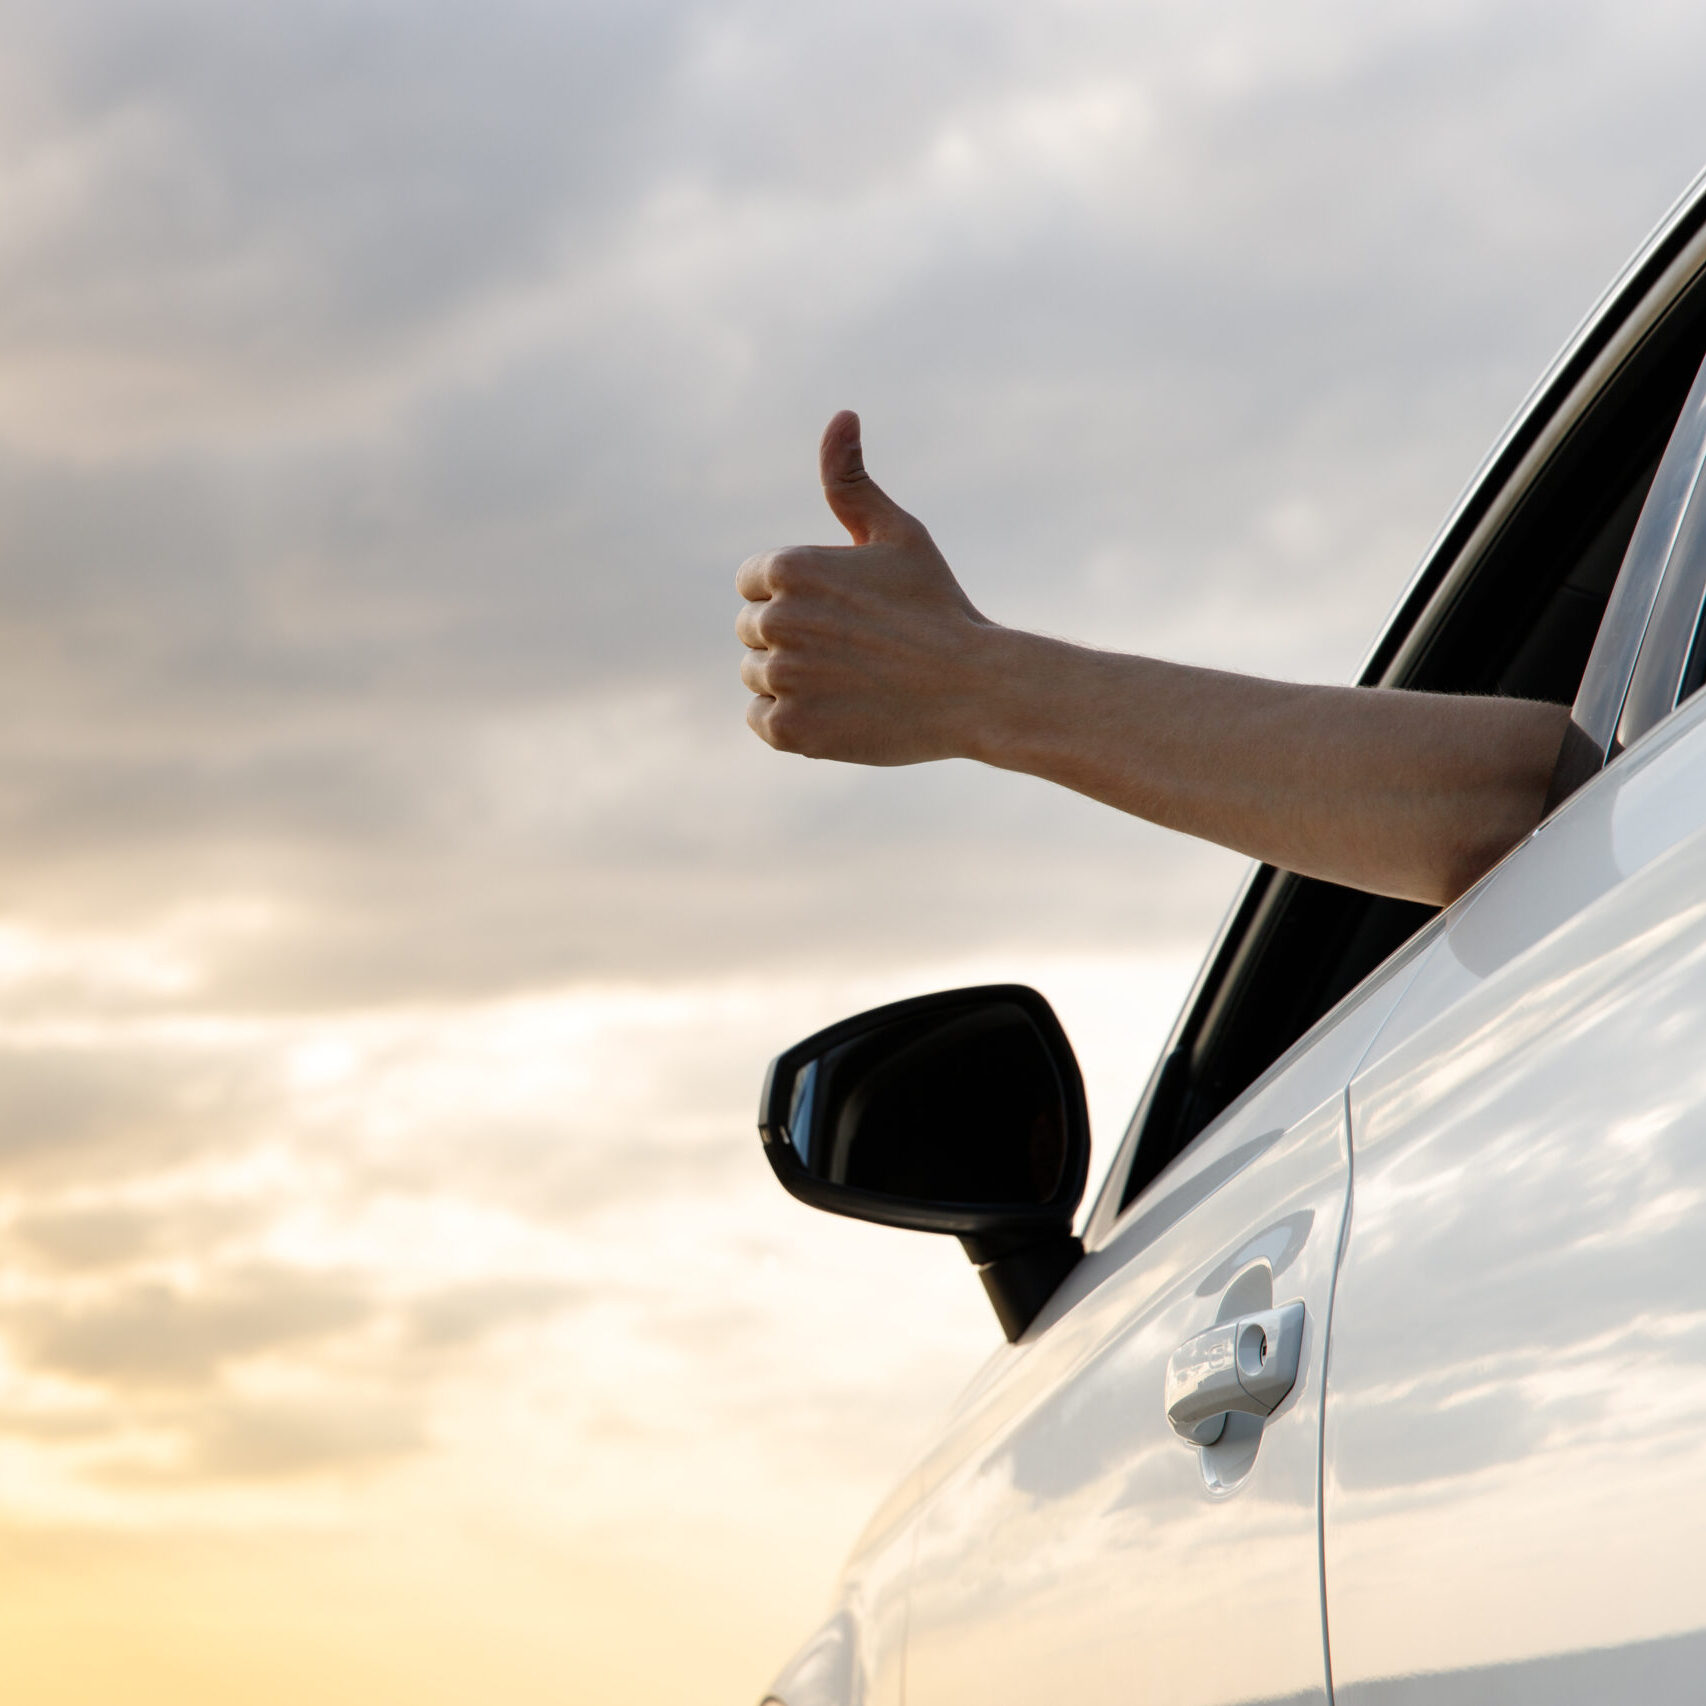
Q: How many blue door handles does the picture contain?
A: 0